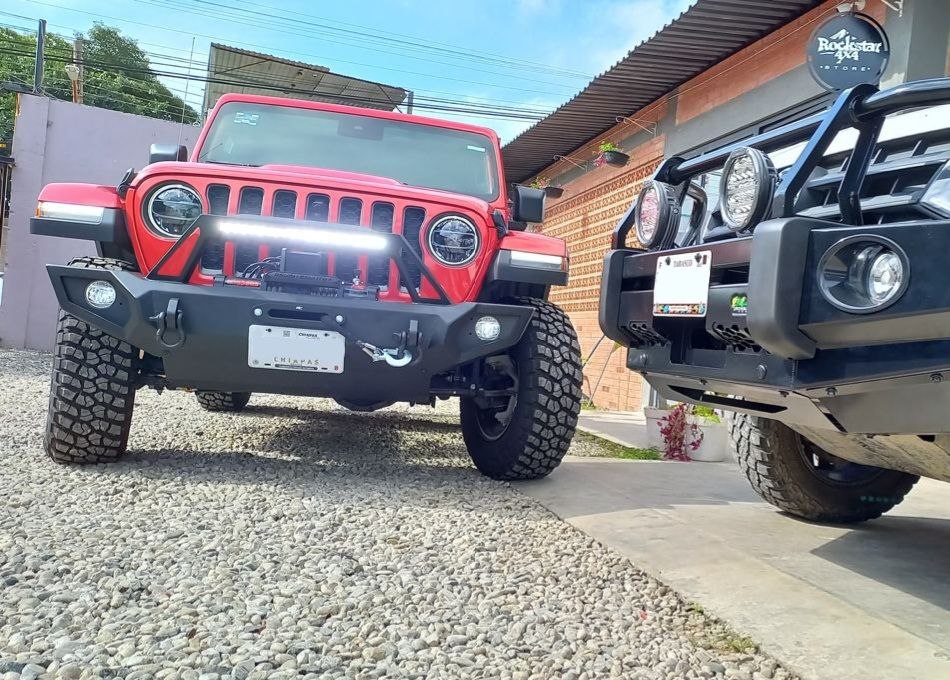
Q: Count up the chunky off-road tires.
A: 4